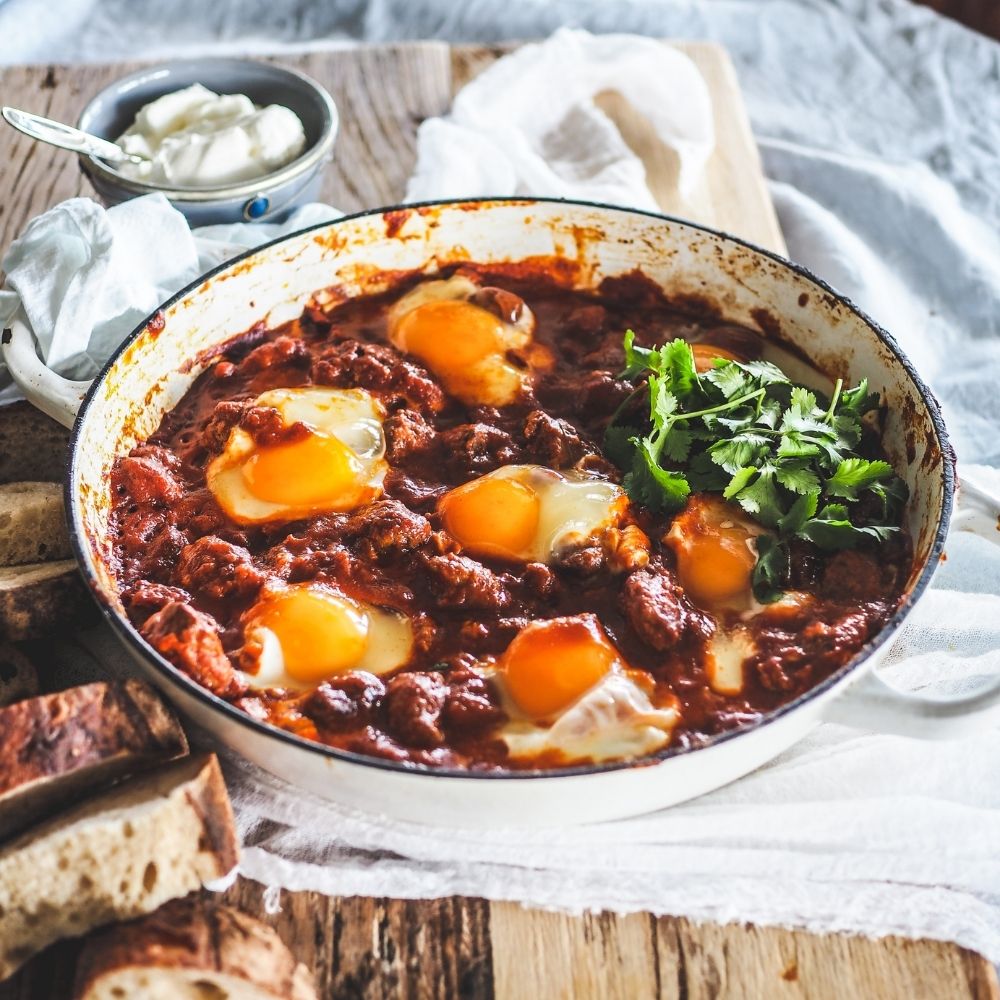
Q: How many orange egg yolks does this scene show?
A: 7